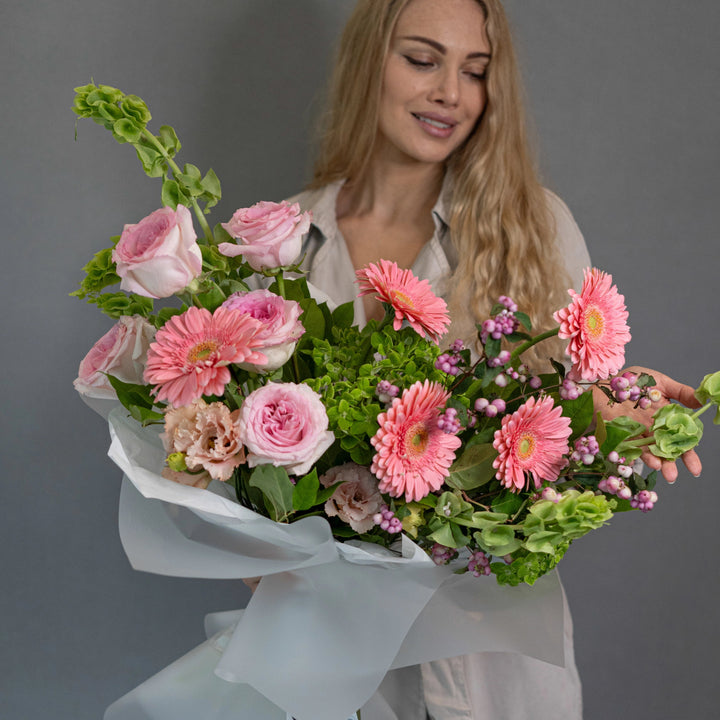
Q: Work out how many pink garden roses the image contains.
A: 5